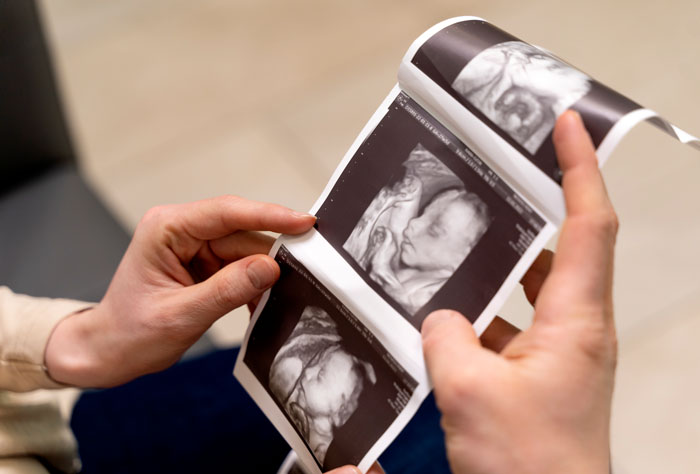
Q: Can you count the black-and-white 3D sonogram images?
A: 3